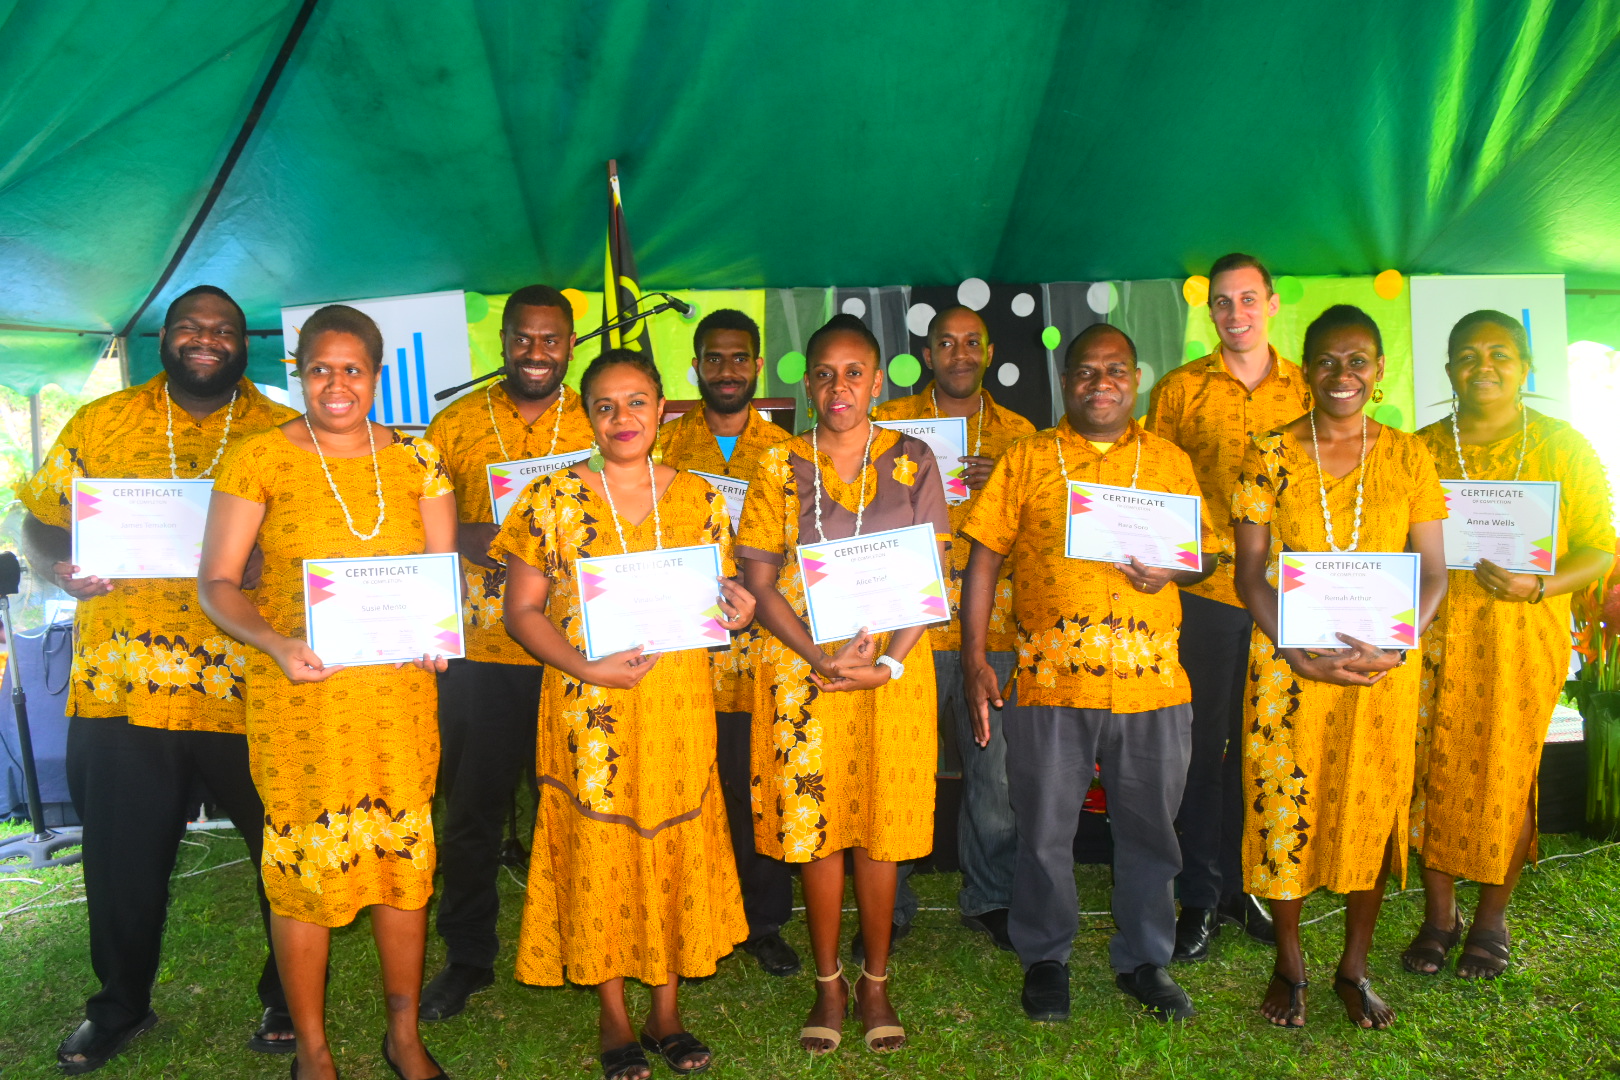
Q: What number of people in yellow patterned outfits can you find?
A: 11